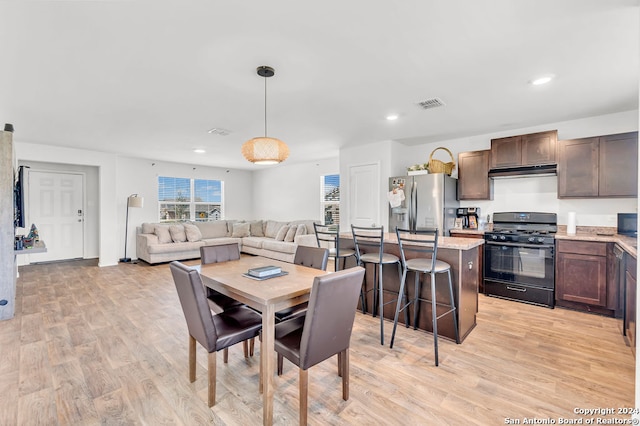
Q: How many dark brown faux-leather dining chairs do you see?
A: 4